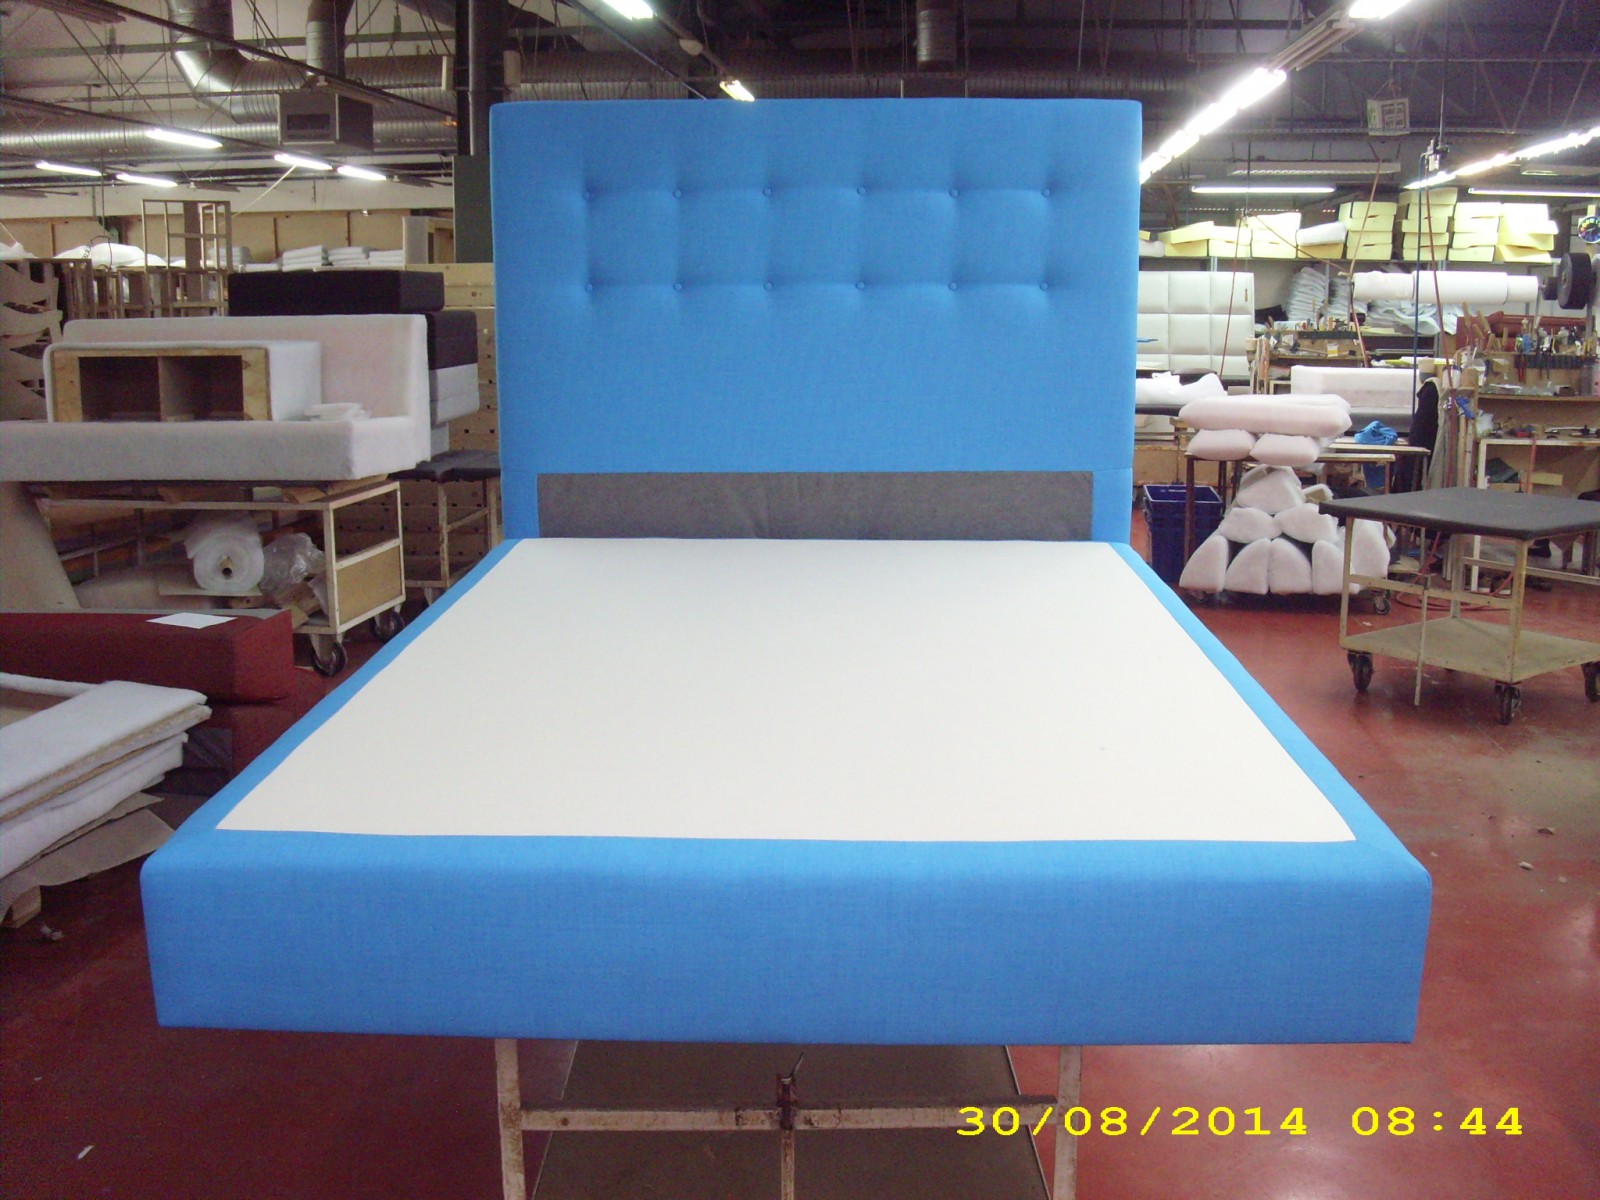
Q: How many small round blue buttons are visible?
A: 12